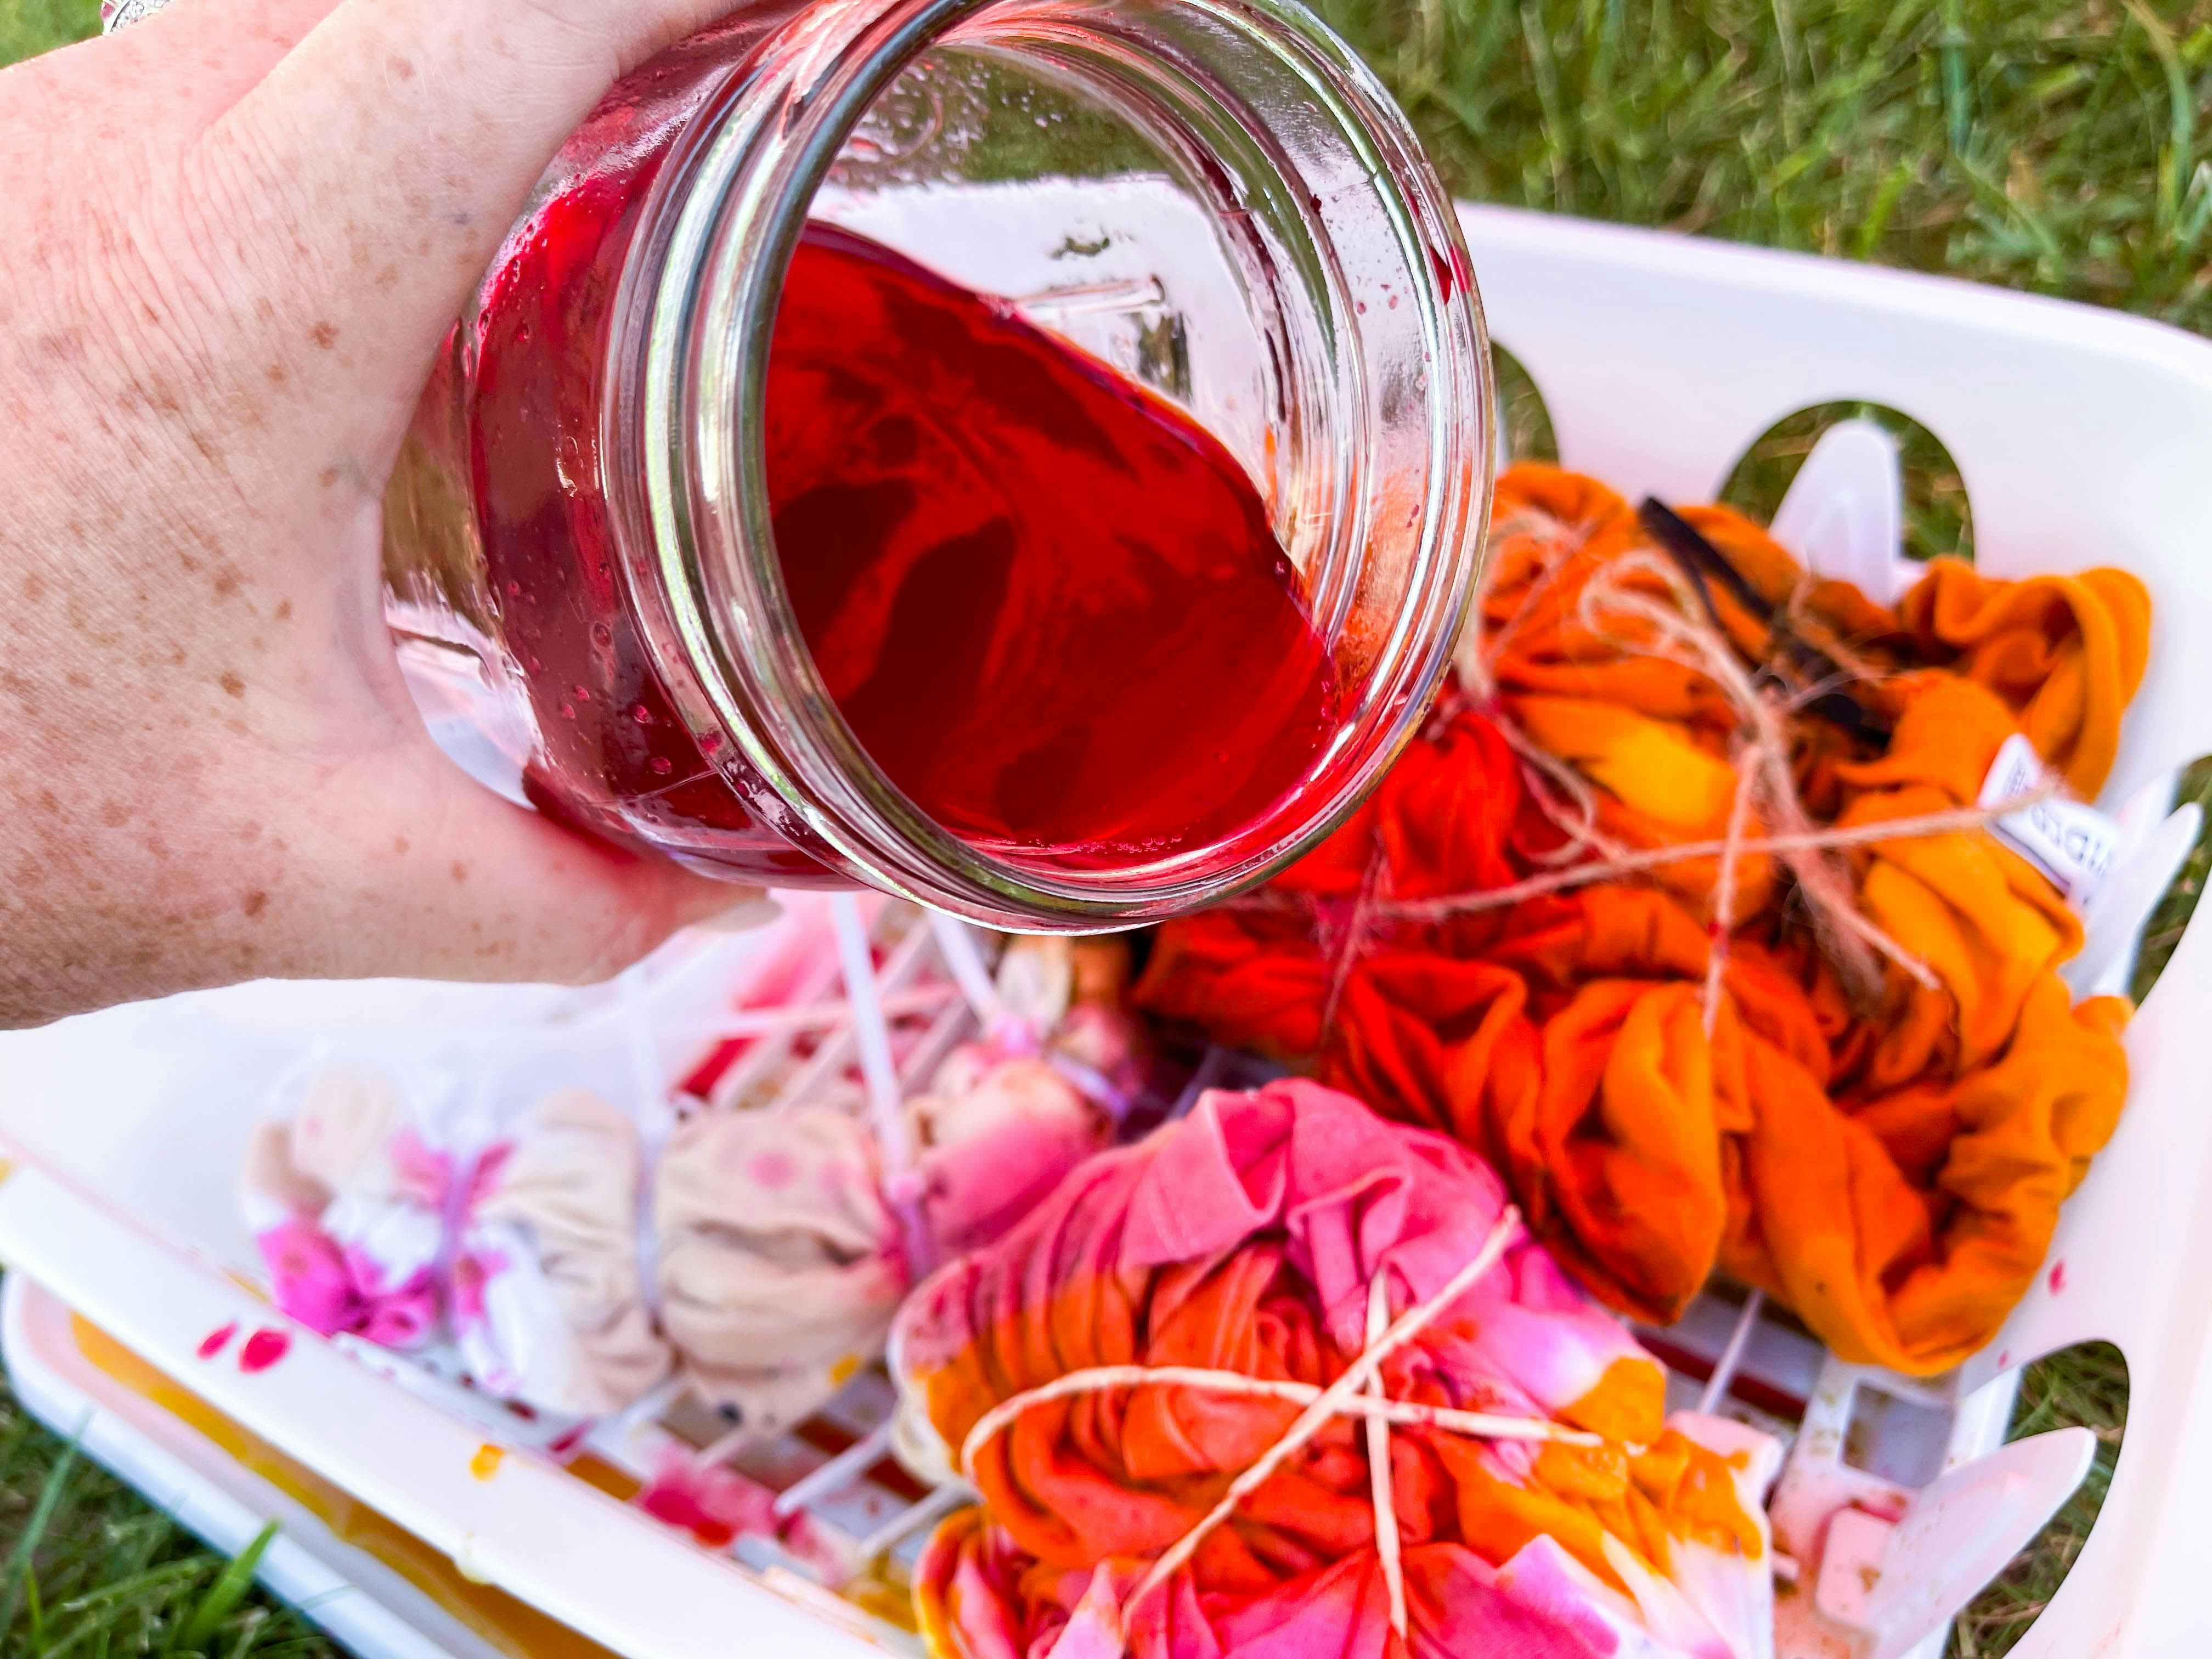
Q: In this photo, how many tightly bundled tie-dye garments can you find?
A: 3